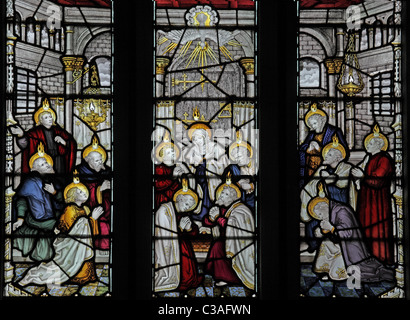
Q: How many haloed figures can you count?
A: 13